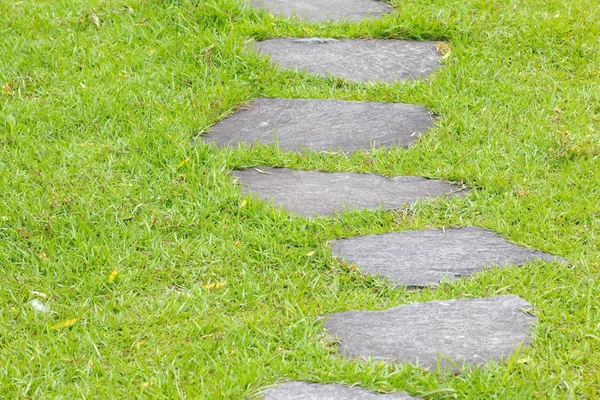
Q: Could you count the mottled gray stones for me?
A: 7